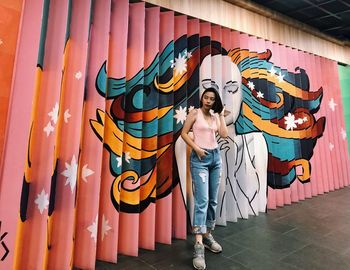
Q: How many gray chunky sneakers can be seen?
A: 2